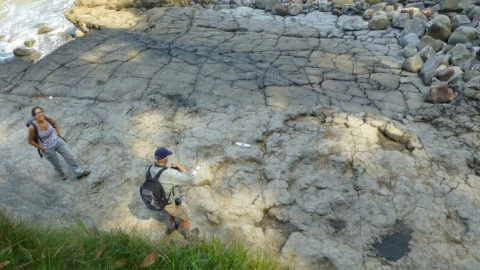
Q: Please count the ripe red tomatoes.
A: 0